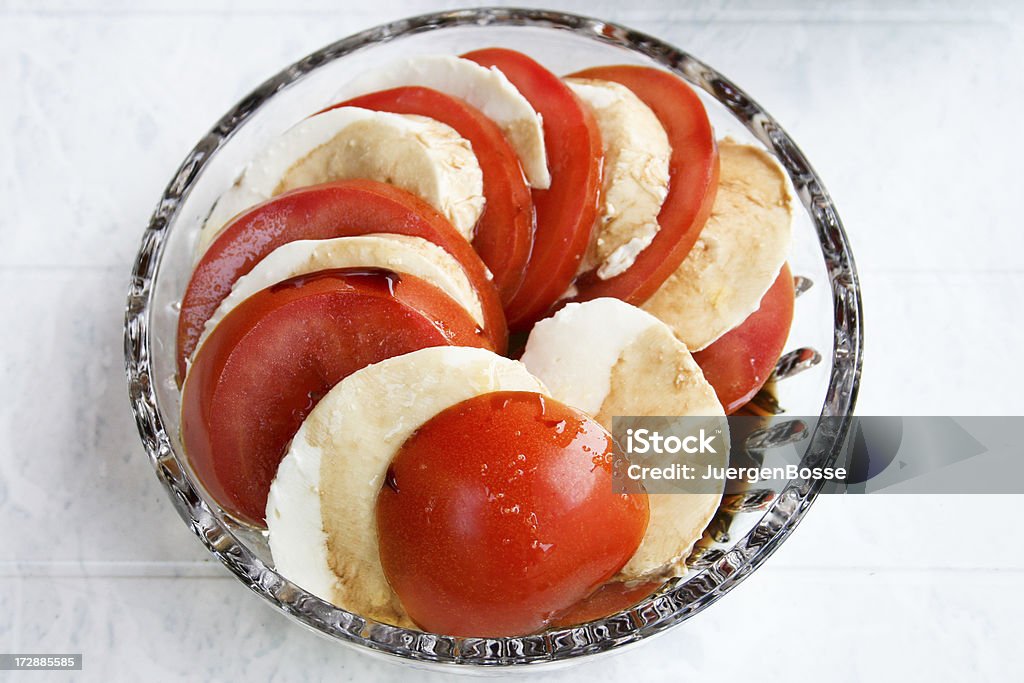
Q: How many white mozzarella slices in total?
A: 7